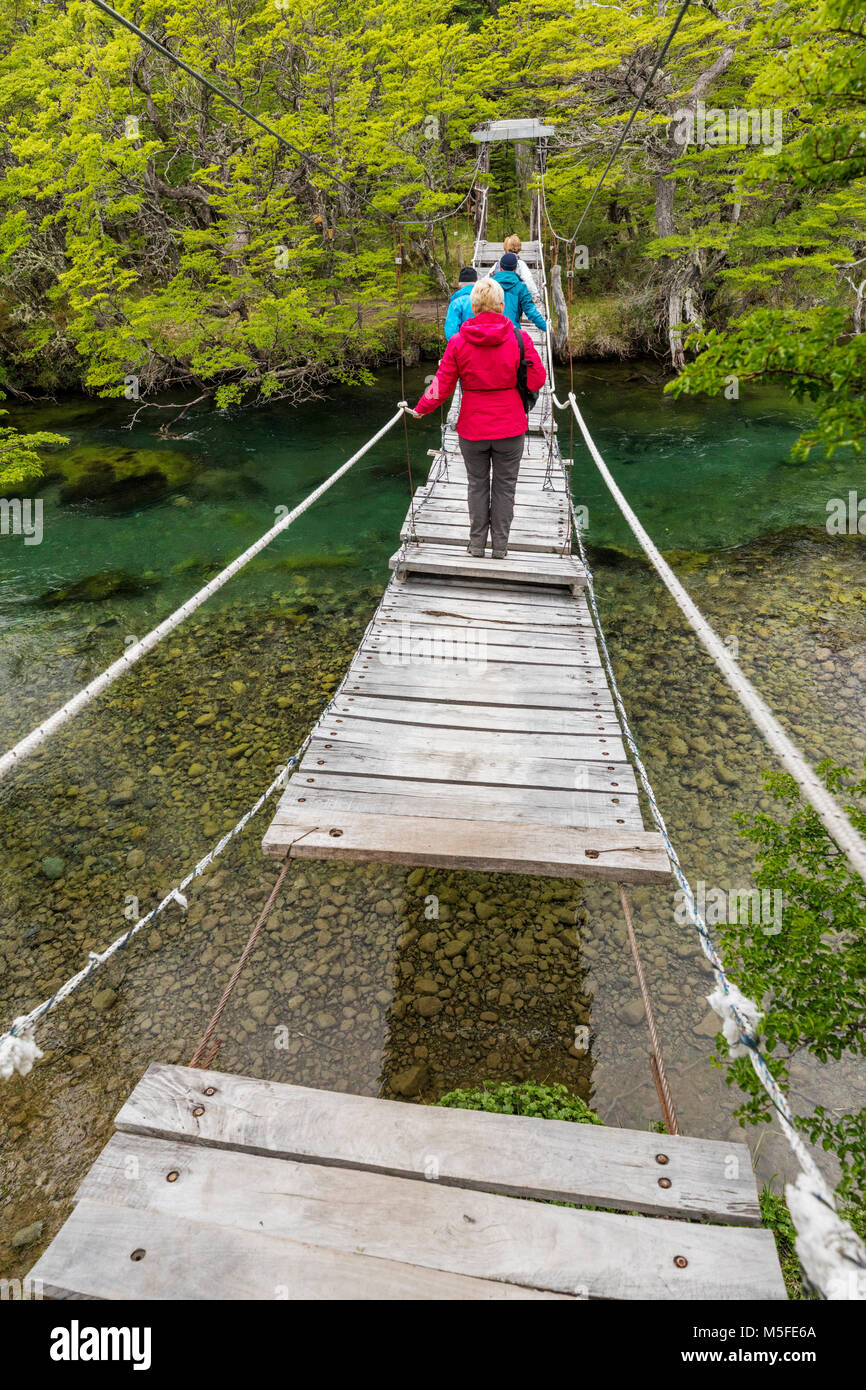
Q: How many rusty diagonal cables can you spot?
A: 2